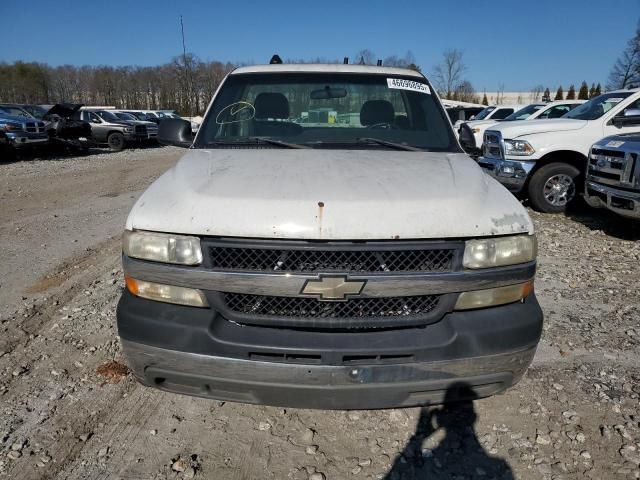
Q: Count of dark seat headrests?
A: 2